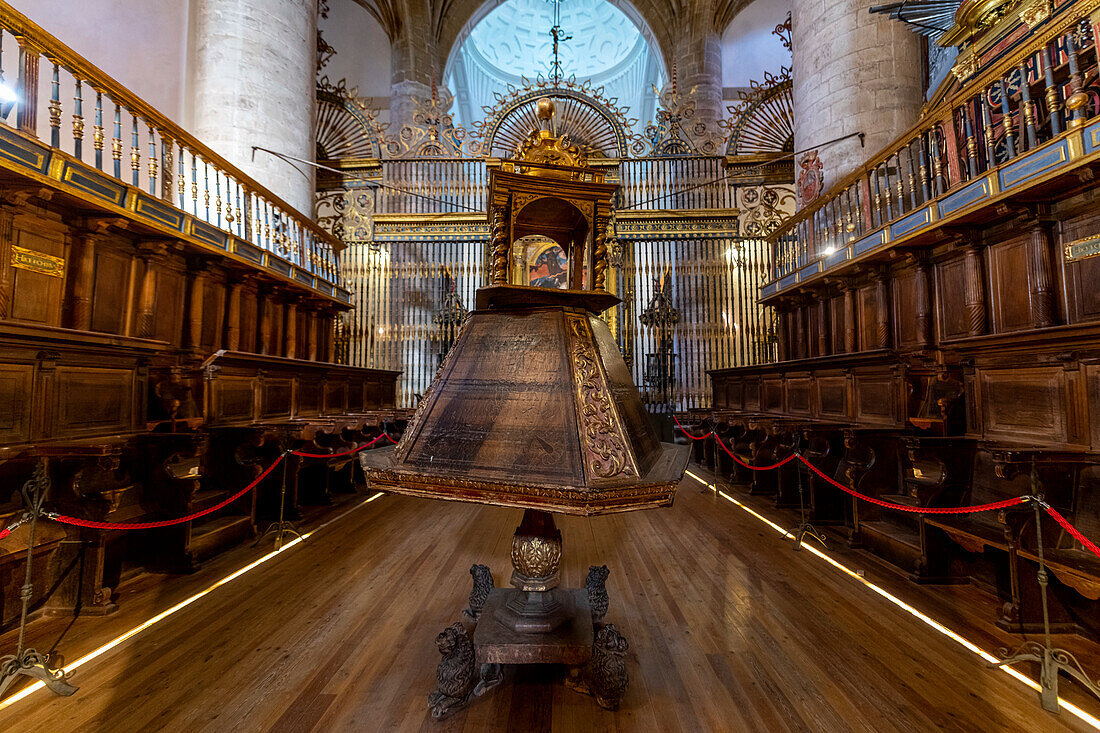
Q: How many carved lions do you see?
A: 4